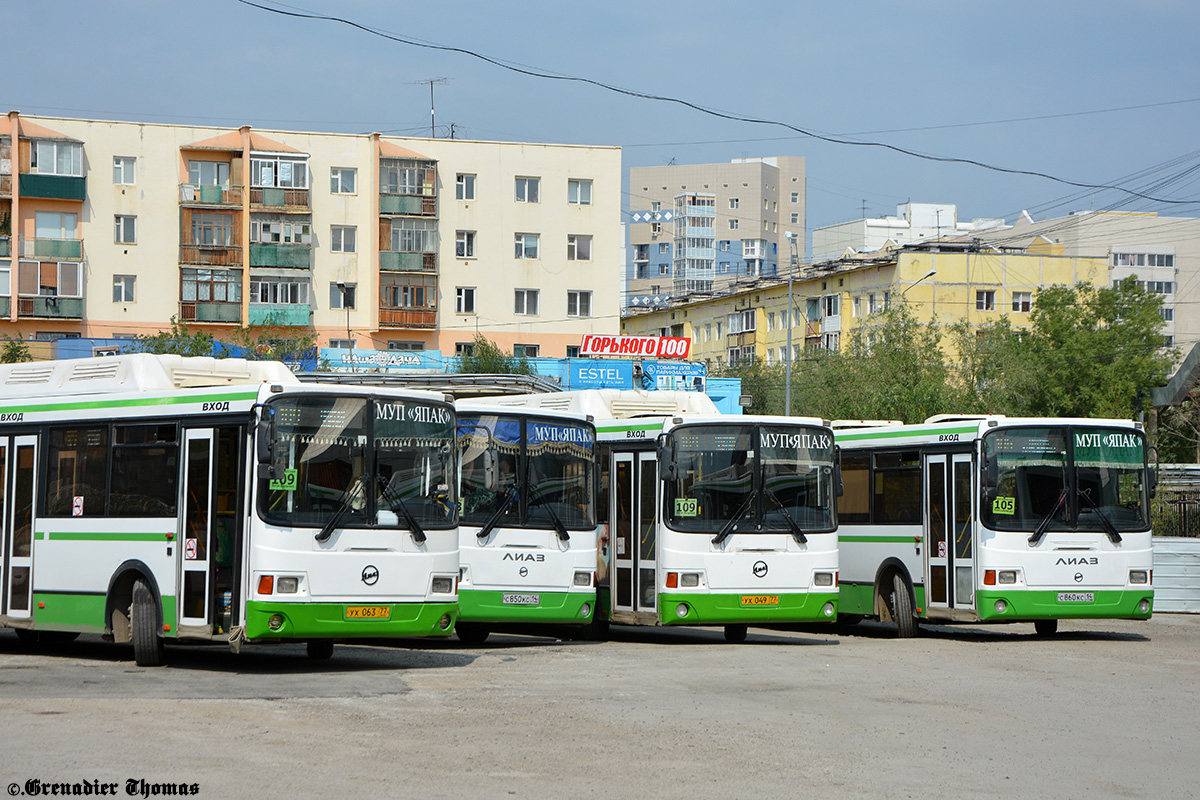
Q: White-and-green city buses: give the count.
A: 4